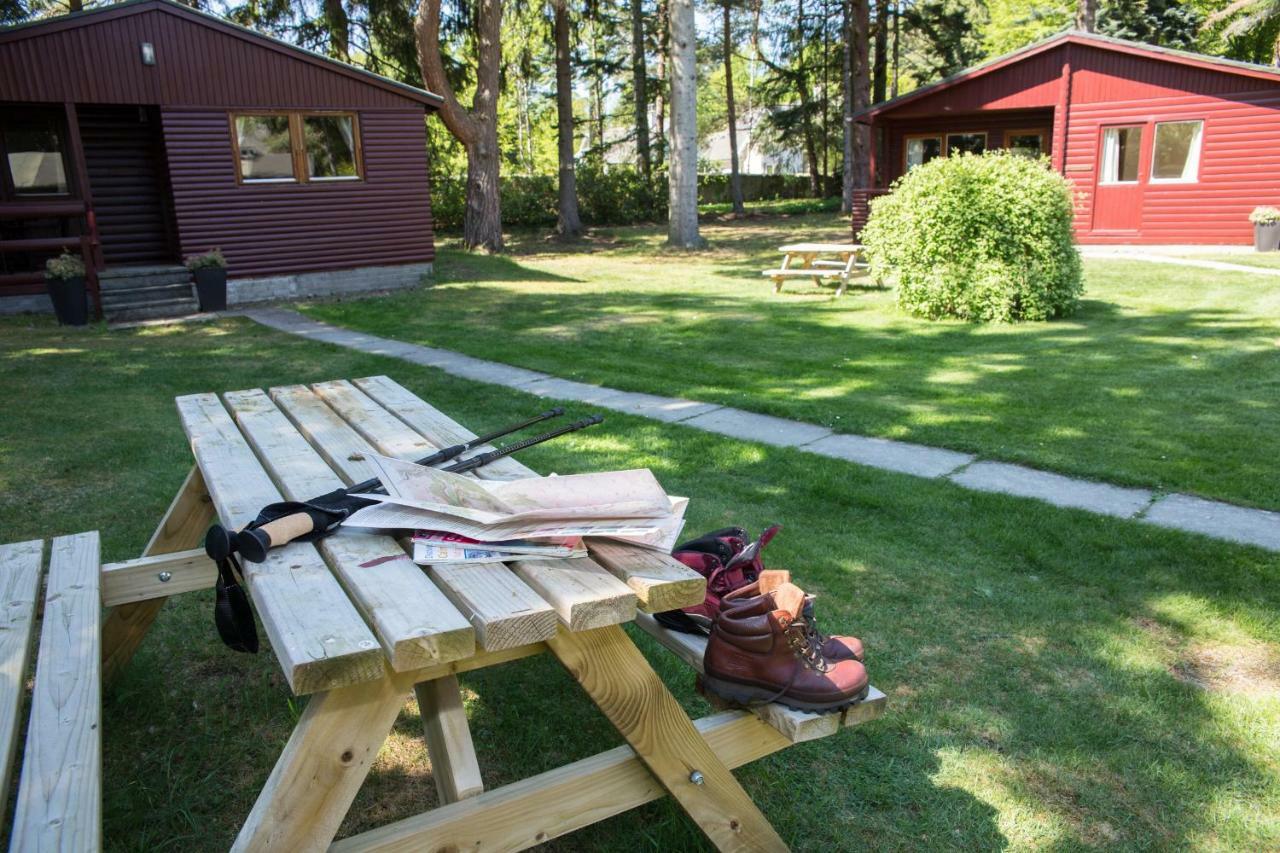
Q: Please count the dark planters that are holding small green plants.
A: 2